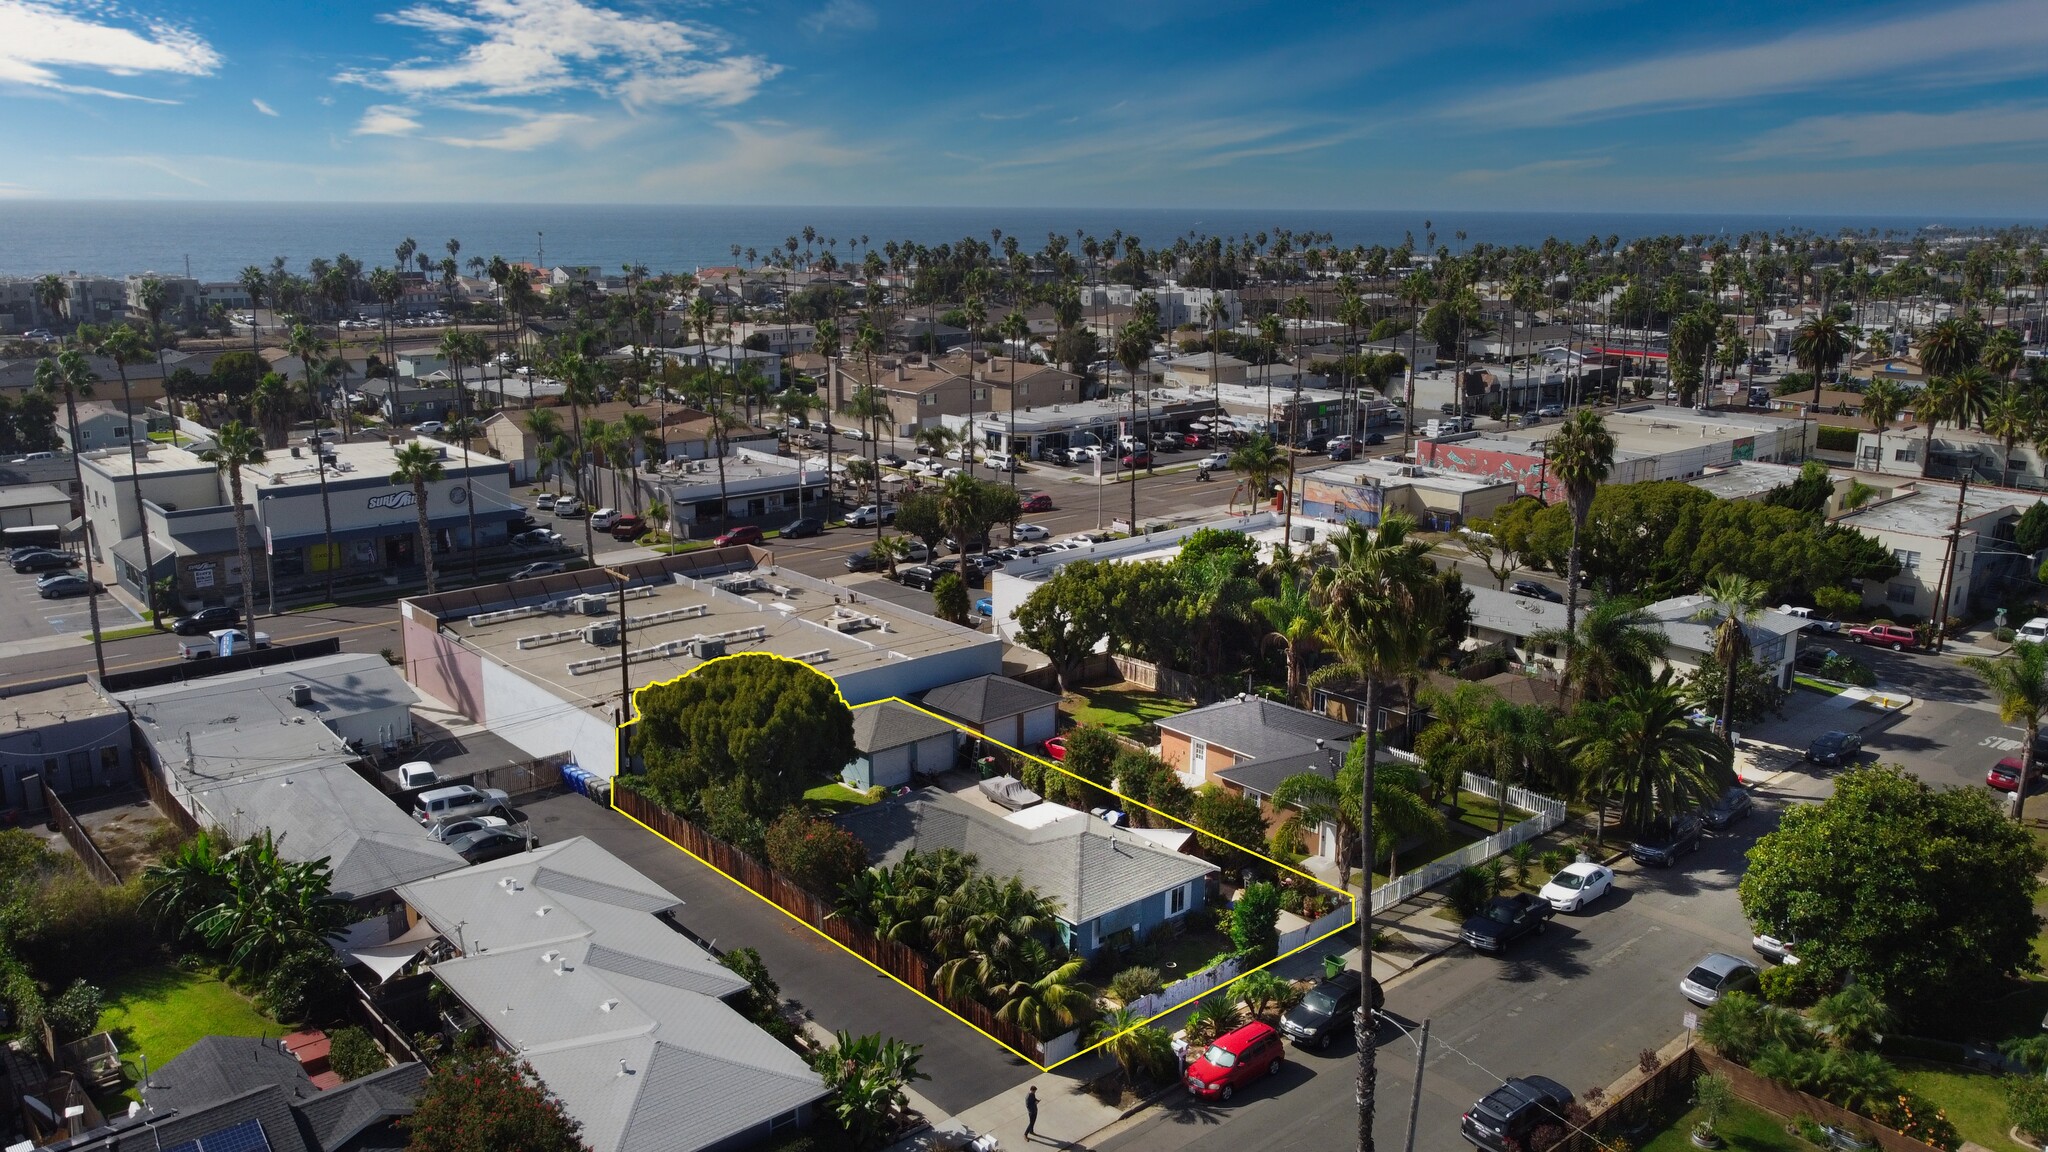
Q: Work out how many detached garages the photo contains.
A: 2